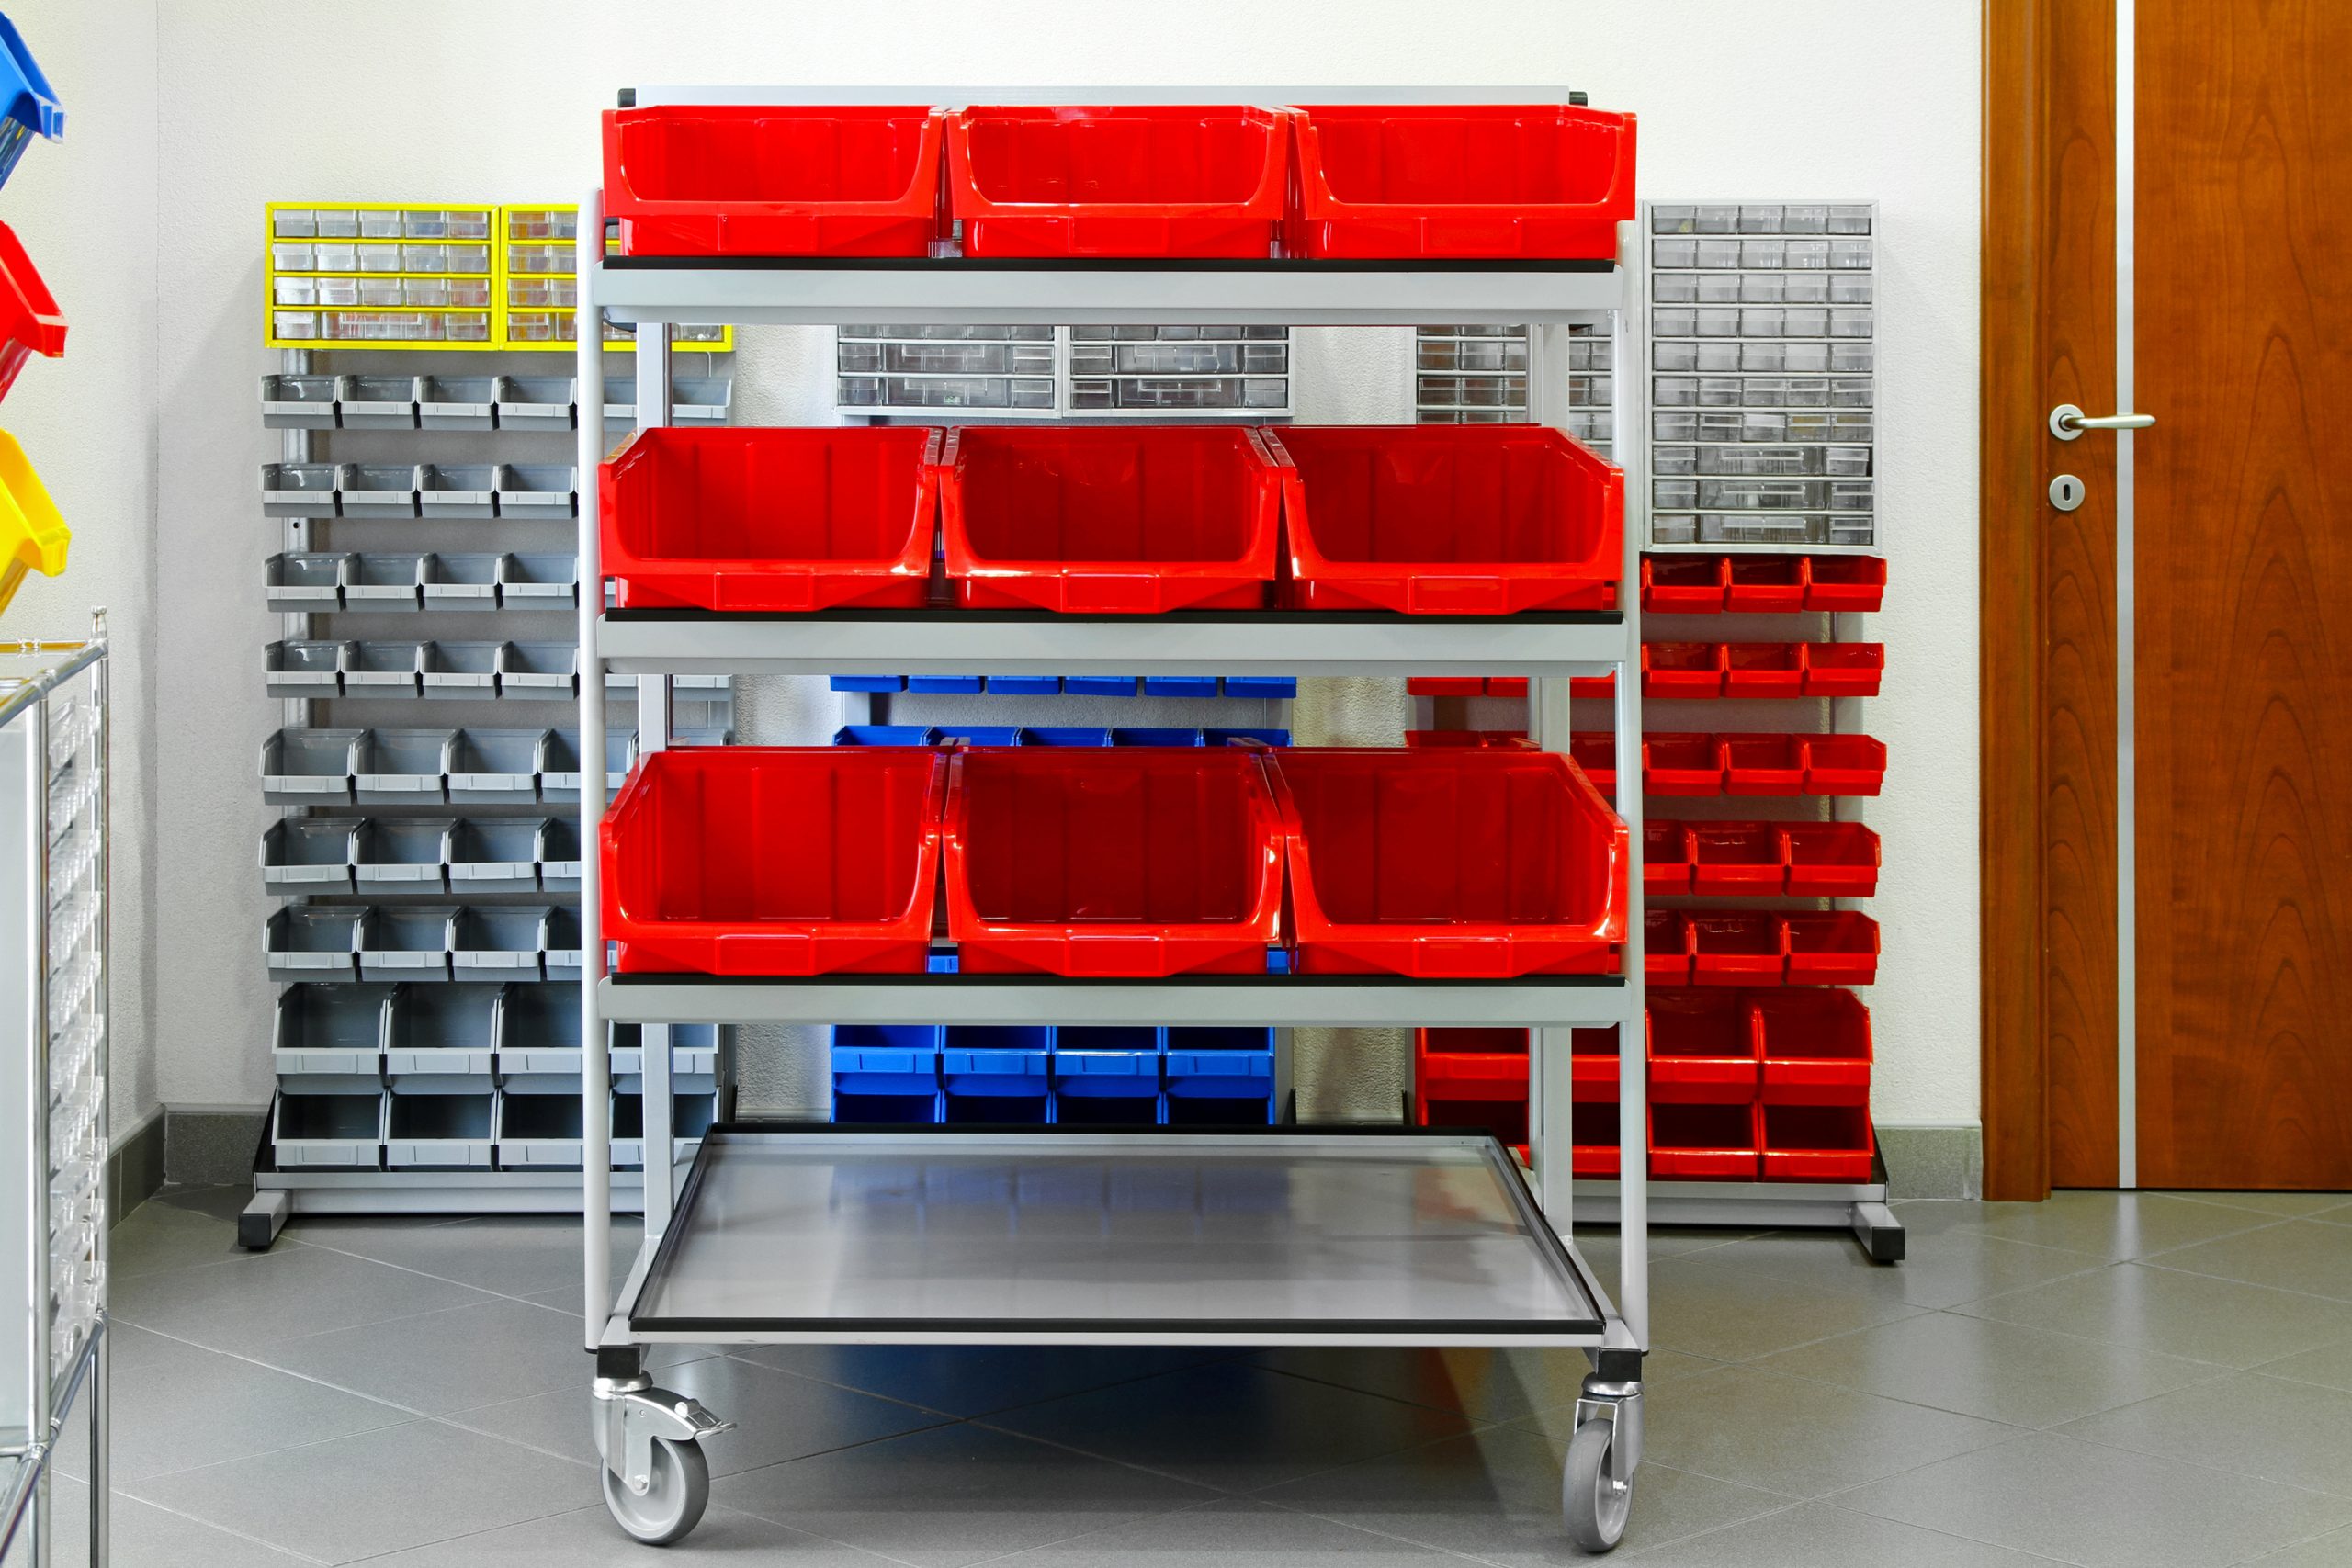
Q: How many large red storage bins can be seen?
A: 9